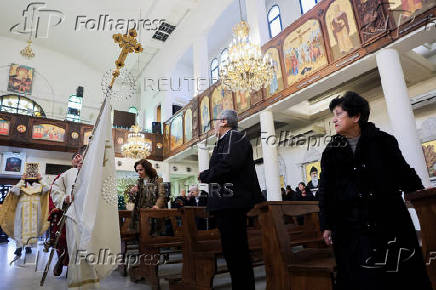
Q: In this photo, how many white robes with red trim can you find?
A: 1